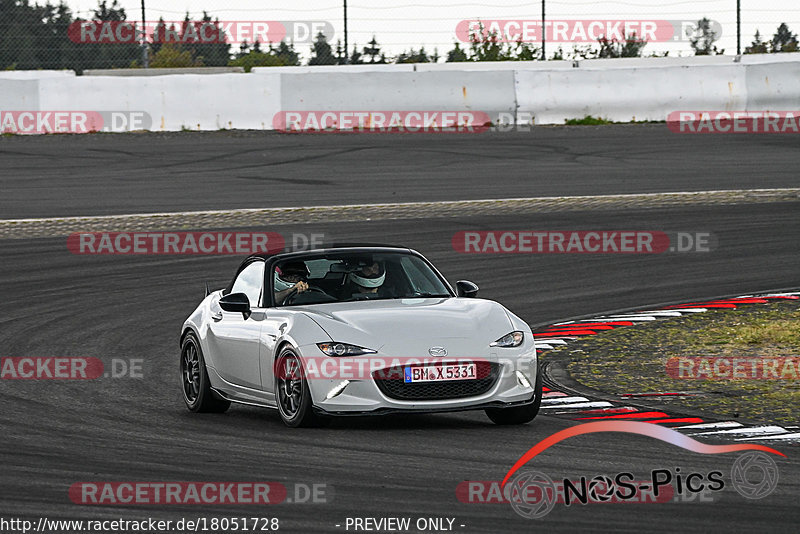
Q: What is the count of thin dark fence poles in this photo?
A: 4